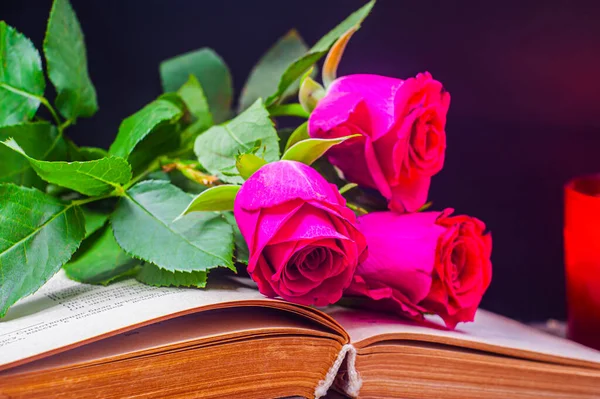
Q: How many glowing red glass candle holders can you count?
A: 1